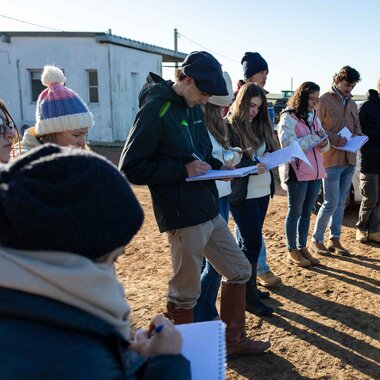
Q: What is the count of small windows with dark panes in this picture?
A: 2